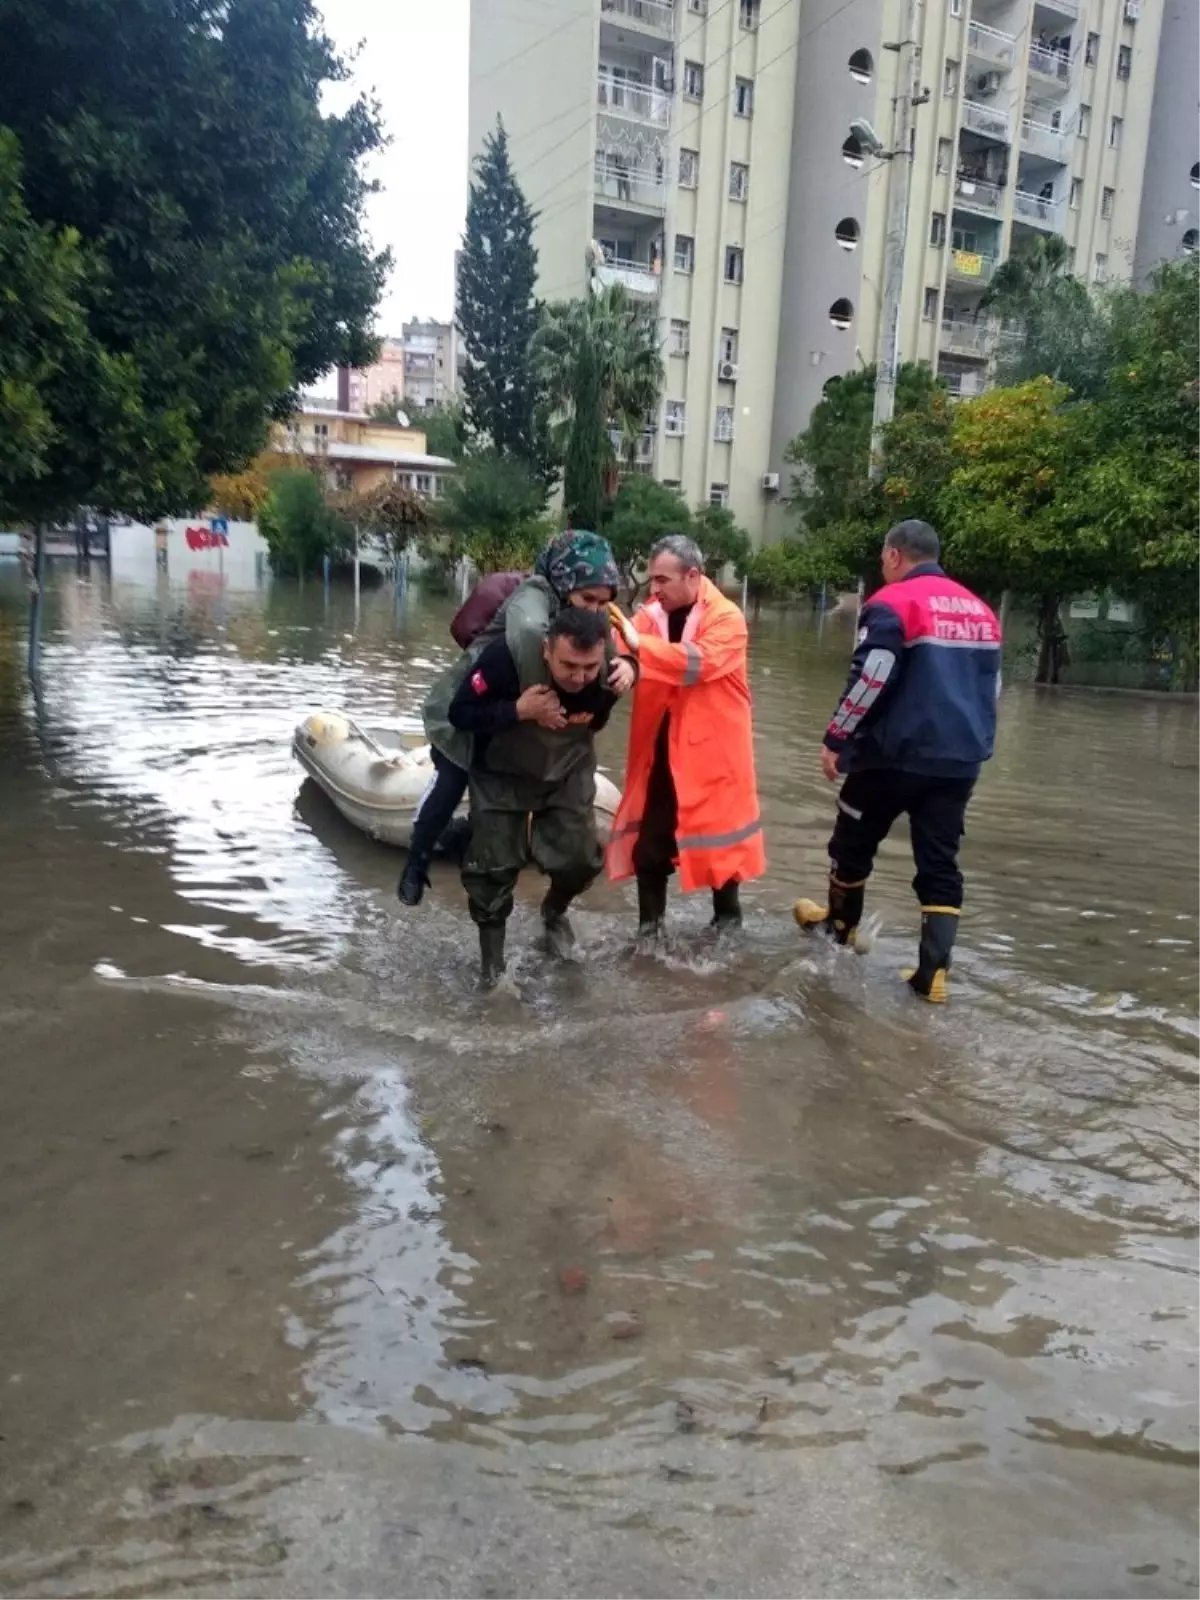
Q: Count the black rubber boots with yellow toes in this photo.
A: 2